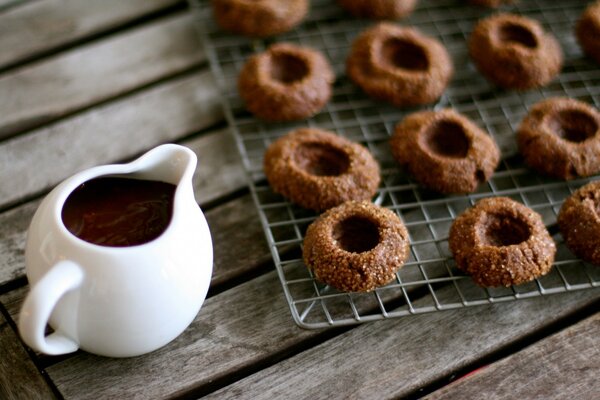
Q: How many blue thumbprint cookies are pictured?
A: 0